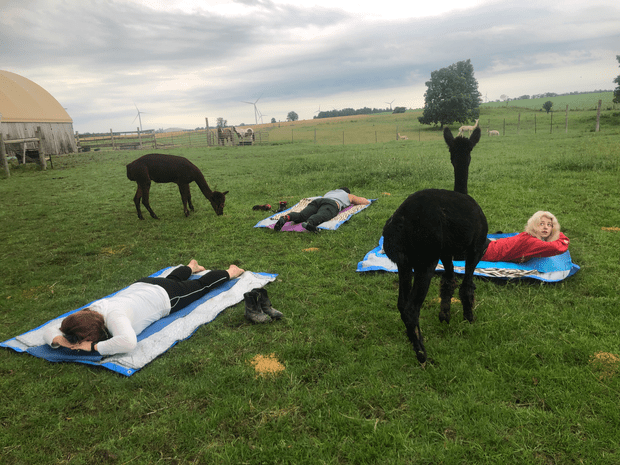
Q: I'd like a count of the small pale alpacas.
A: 3